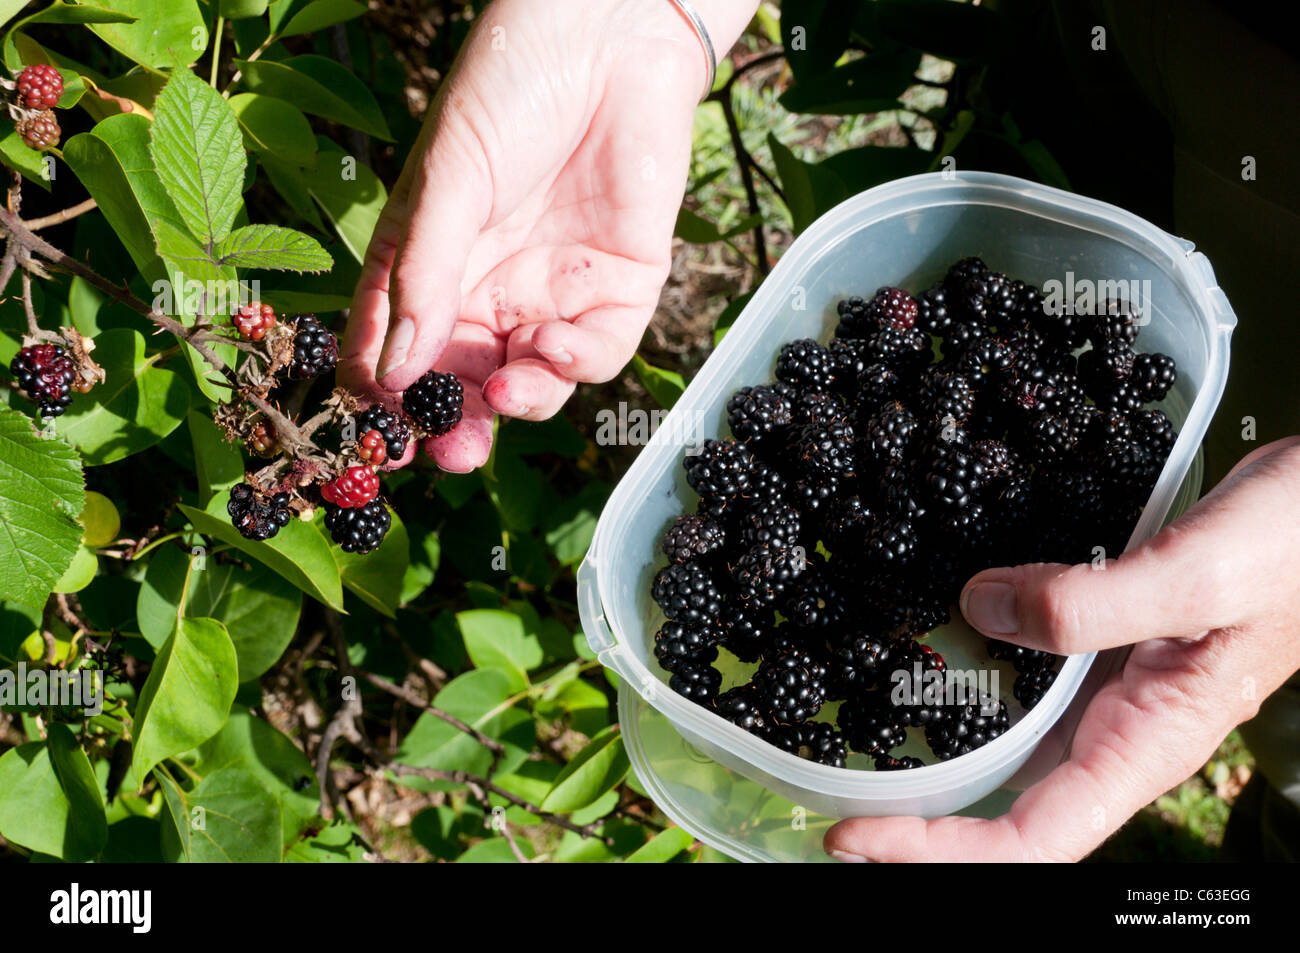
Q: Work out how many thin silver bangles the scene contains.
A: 1